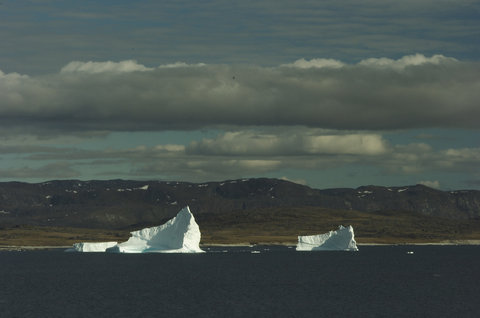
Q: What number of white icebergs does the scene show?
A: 2